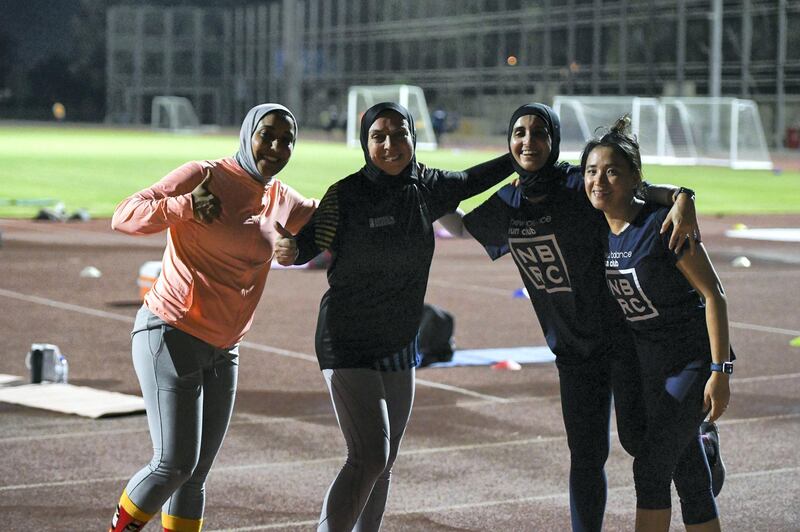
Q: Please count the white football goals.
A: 4